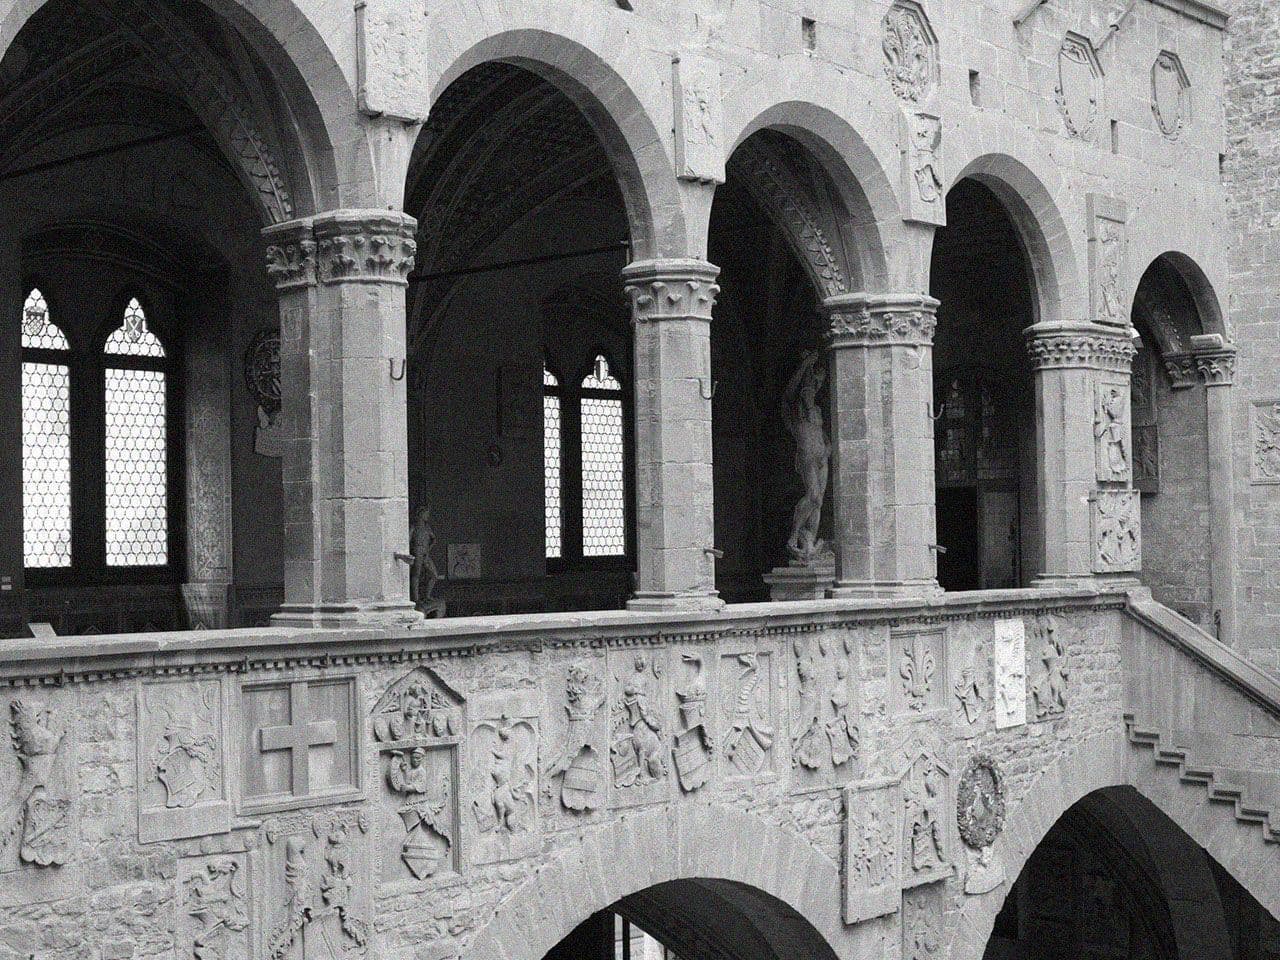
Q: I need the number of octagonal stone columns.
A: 4